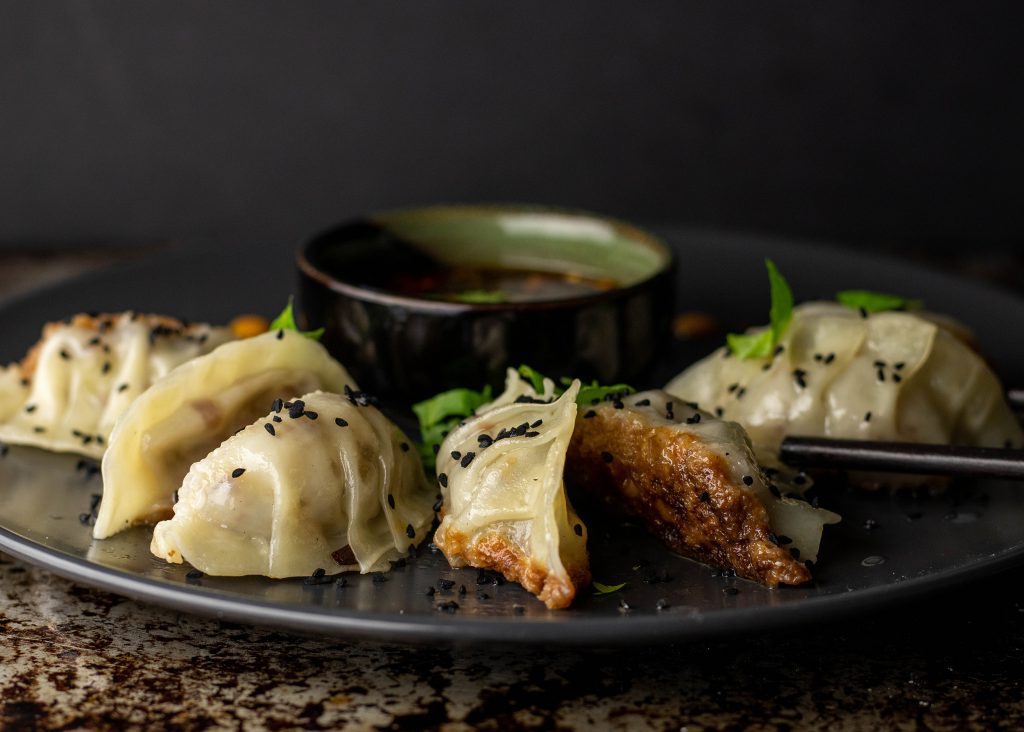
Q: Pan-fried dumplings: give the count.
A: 6